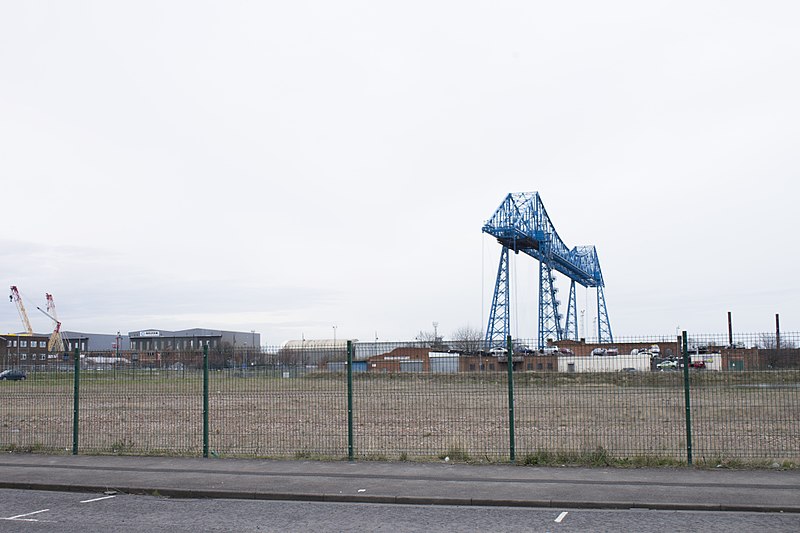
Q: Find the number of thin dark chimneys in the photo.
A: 2